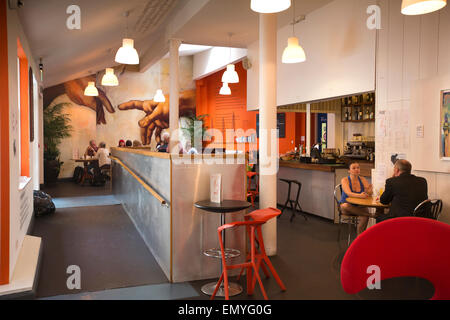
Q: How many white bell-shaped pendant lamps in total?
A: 9